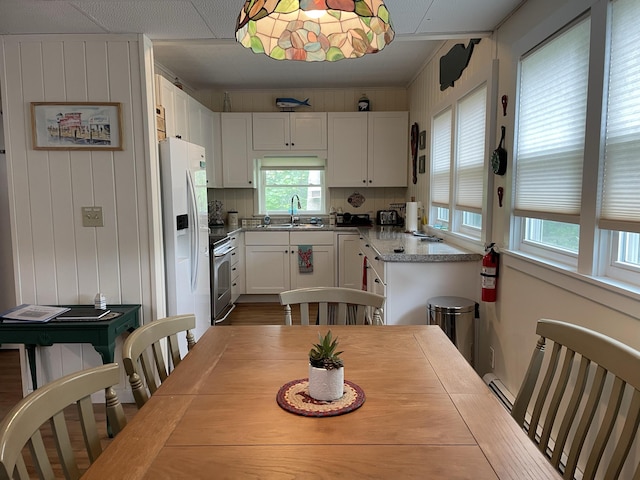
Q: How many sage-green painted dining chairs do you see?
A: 4